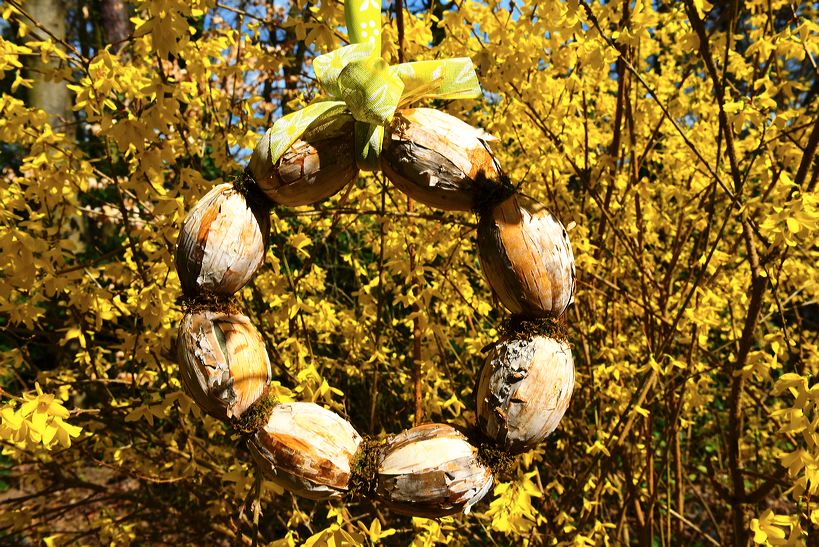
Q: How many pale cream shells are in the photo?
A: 8